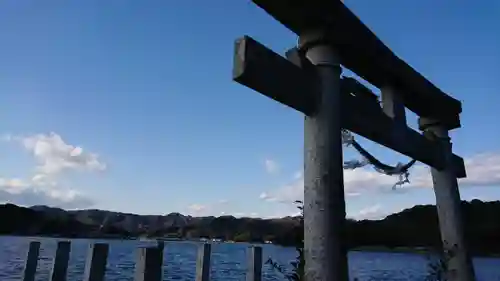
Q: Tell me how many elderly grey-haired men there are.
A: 0